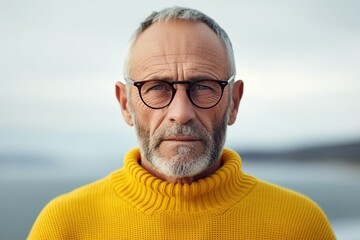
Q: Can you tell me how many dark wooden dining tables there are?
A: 0